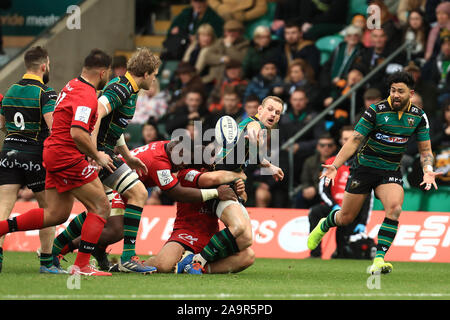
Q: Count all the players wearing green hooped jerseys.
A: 4